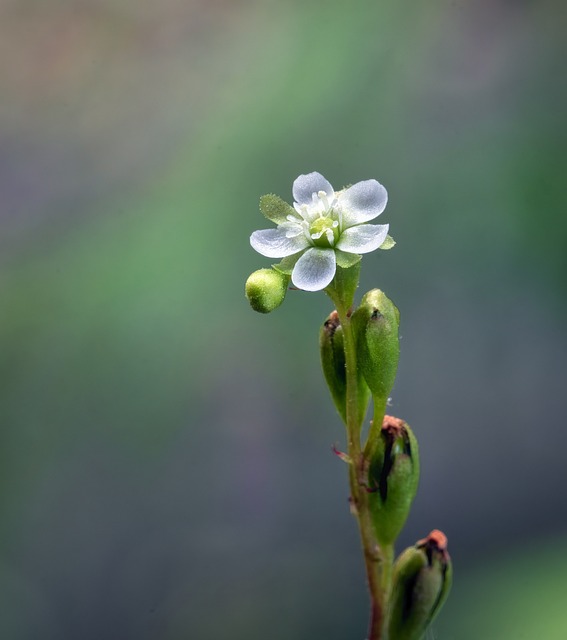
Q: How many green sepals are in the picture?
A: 4